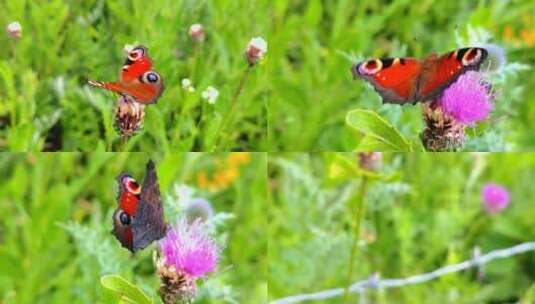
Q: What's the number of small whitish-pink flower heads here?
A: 3